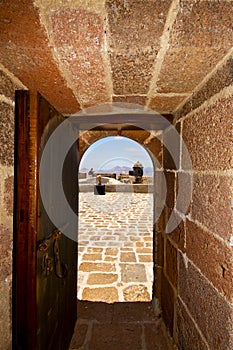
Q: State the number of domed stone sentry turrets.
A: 1